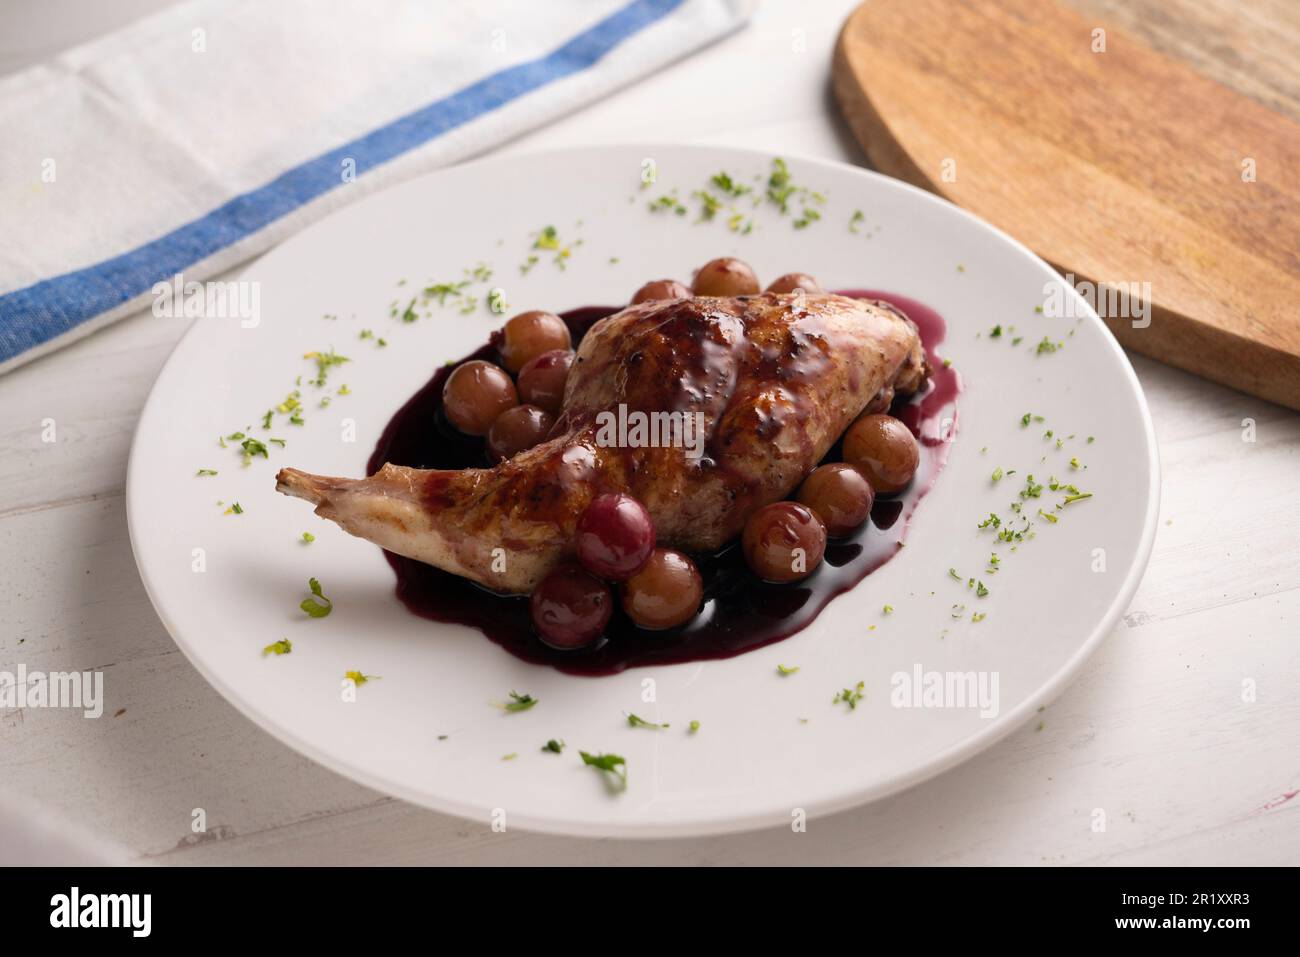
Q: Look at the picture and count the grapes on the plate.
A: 13